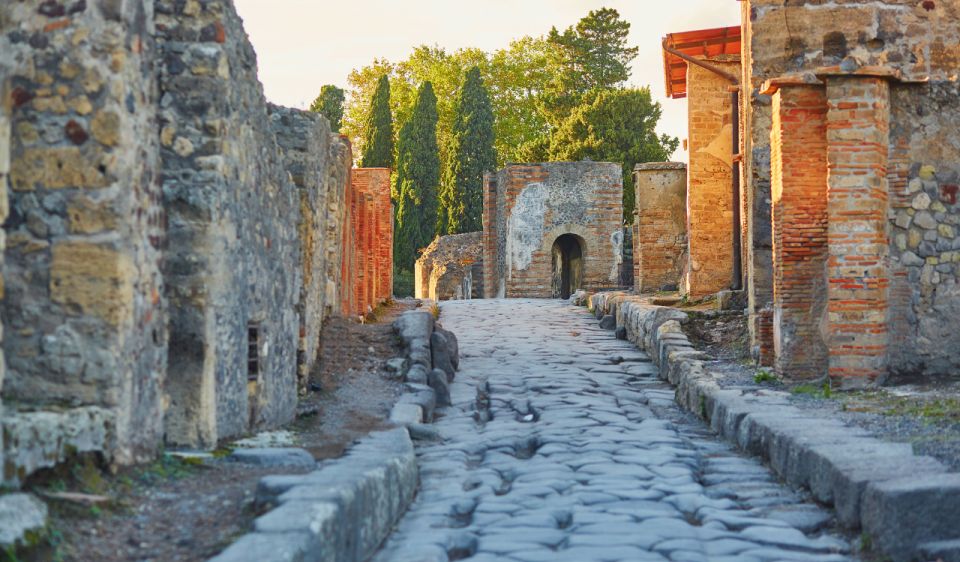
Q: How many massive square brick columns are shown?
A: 2